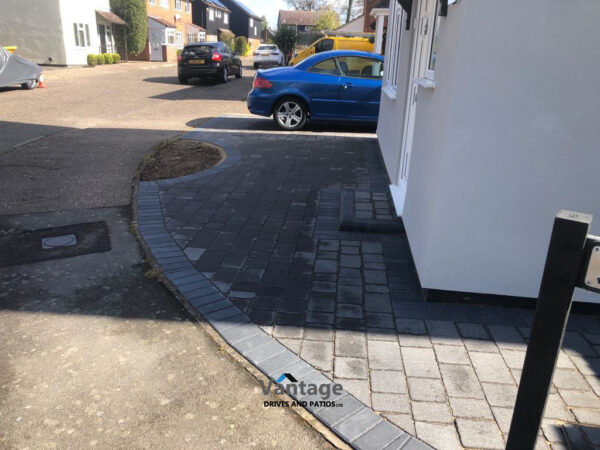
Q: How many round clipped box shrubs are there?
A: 4